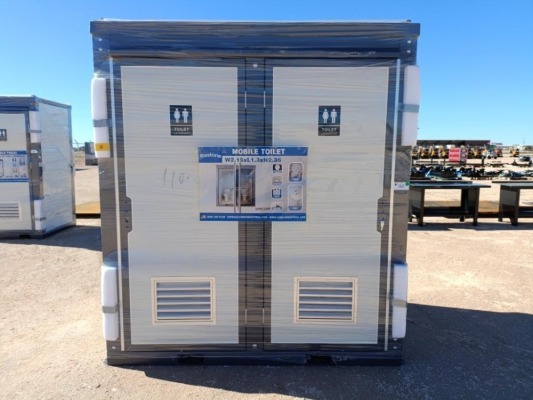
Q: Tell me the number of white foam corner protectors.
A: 6